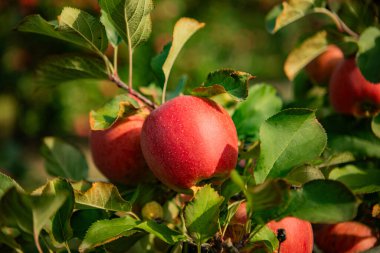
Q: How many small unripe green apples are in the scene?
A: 1